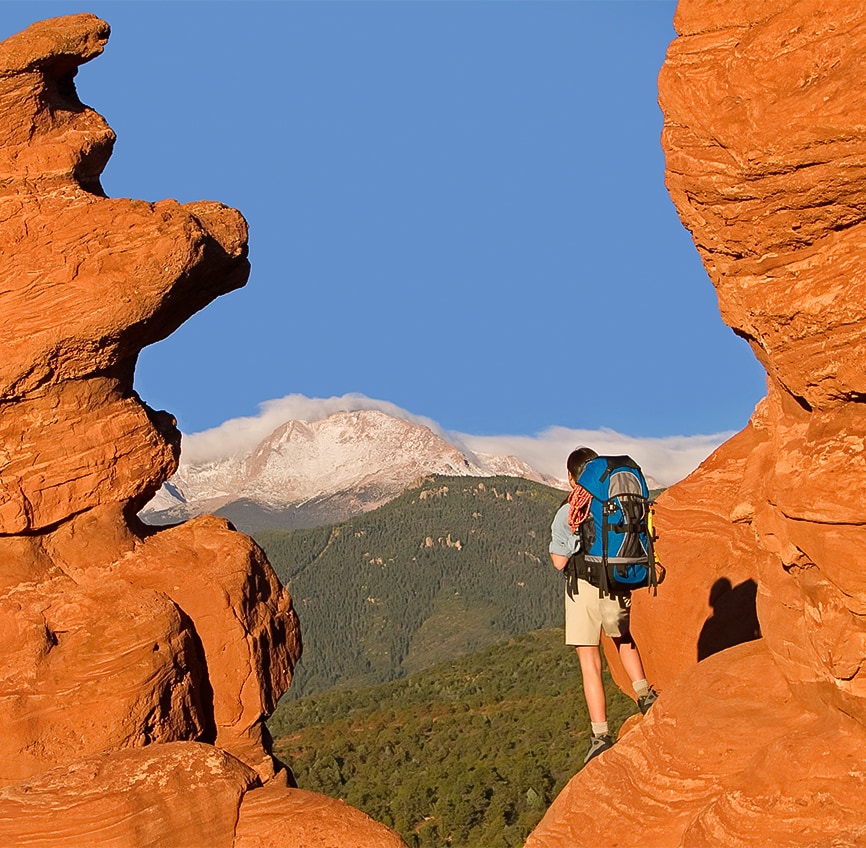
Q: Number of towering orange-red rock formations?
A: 2